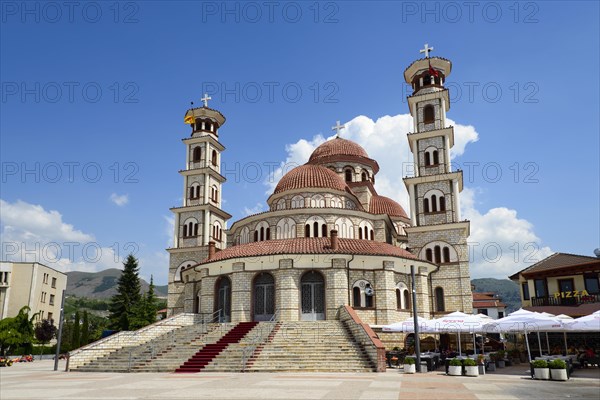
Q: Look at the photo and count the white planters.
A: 5